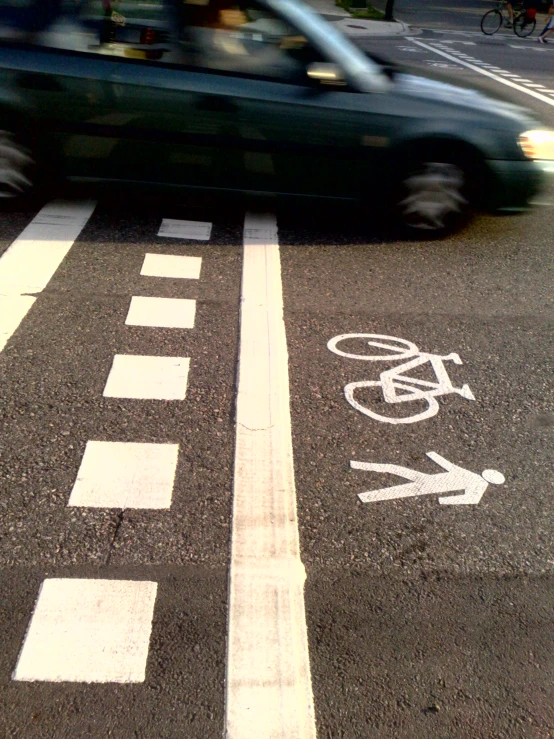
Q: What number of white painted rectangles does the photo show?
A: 6